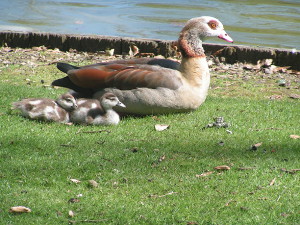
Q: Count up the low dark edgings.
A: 1